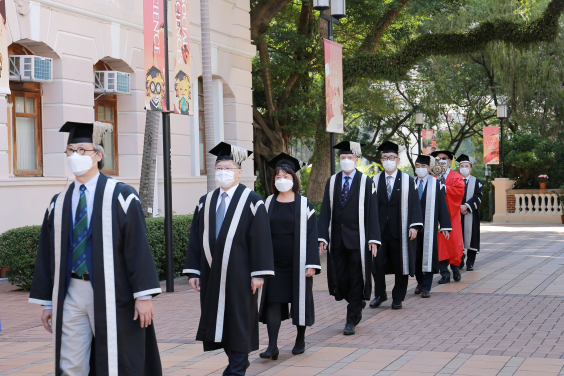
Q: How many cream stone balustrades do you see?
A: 1